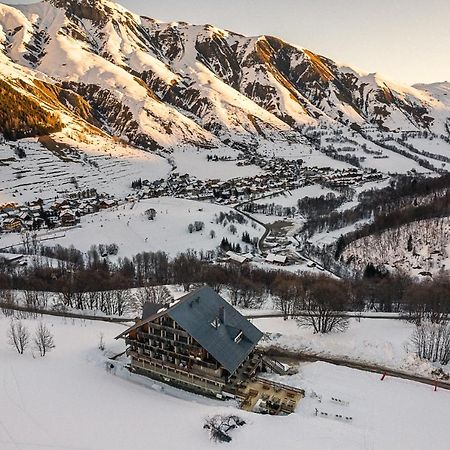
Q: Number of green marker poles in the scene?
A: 0